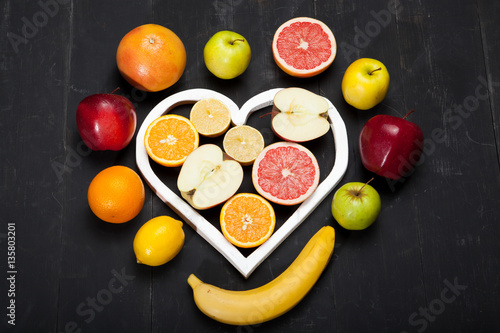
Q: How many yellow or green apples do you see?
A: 3